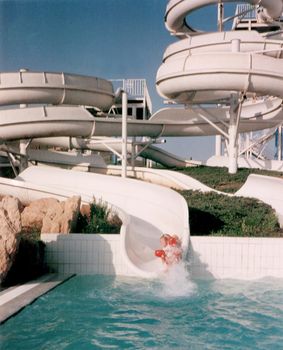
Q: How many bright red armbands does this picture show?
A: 2